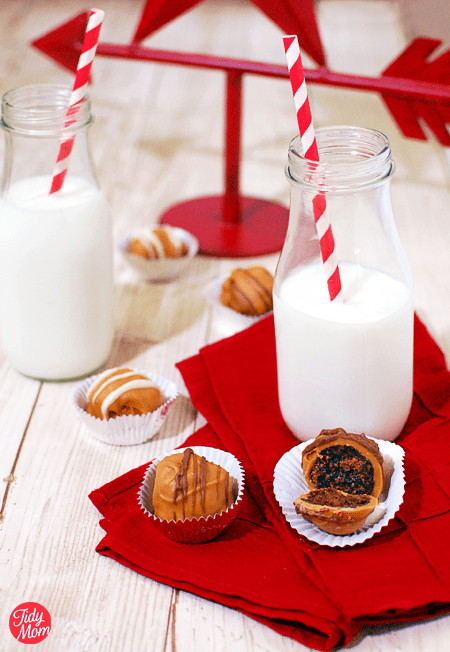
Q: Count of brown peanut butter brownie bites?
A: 5